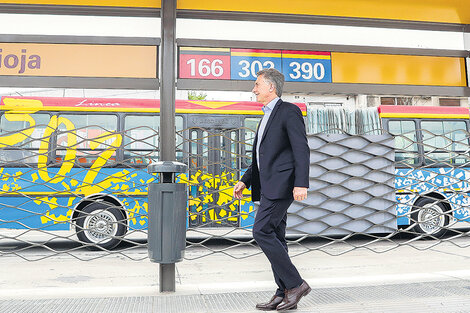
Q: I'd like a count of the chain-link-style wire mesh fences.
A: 1